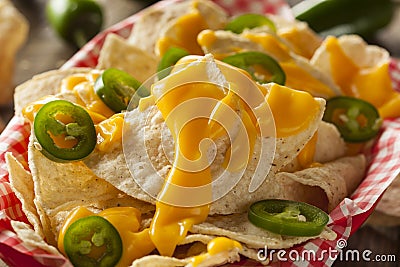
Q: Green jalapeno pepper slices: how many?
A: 8